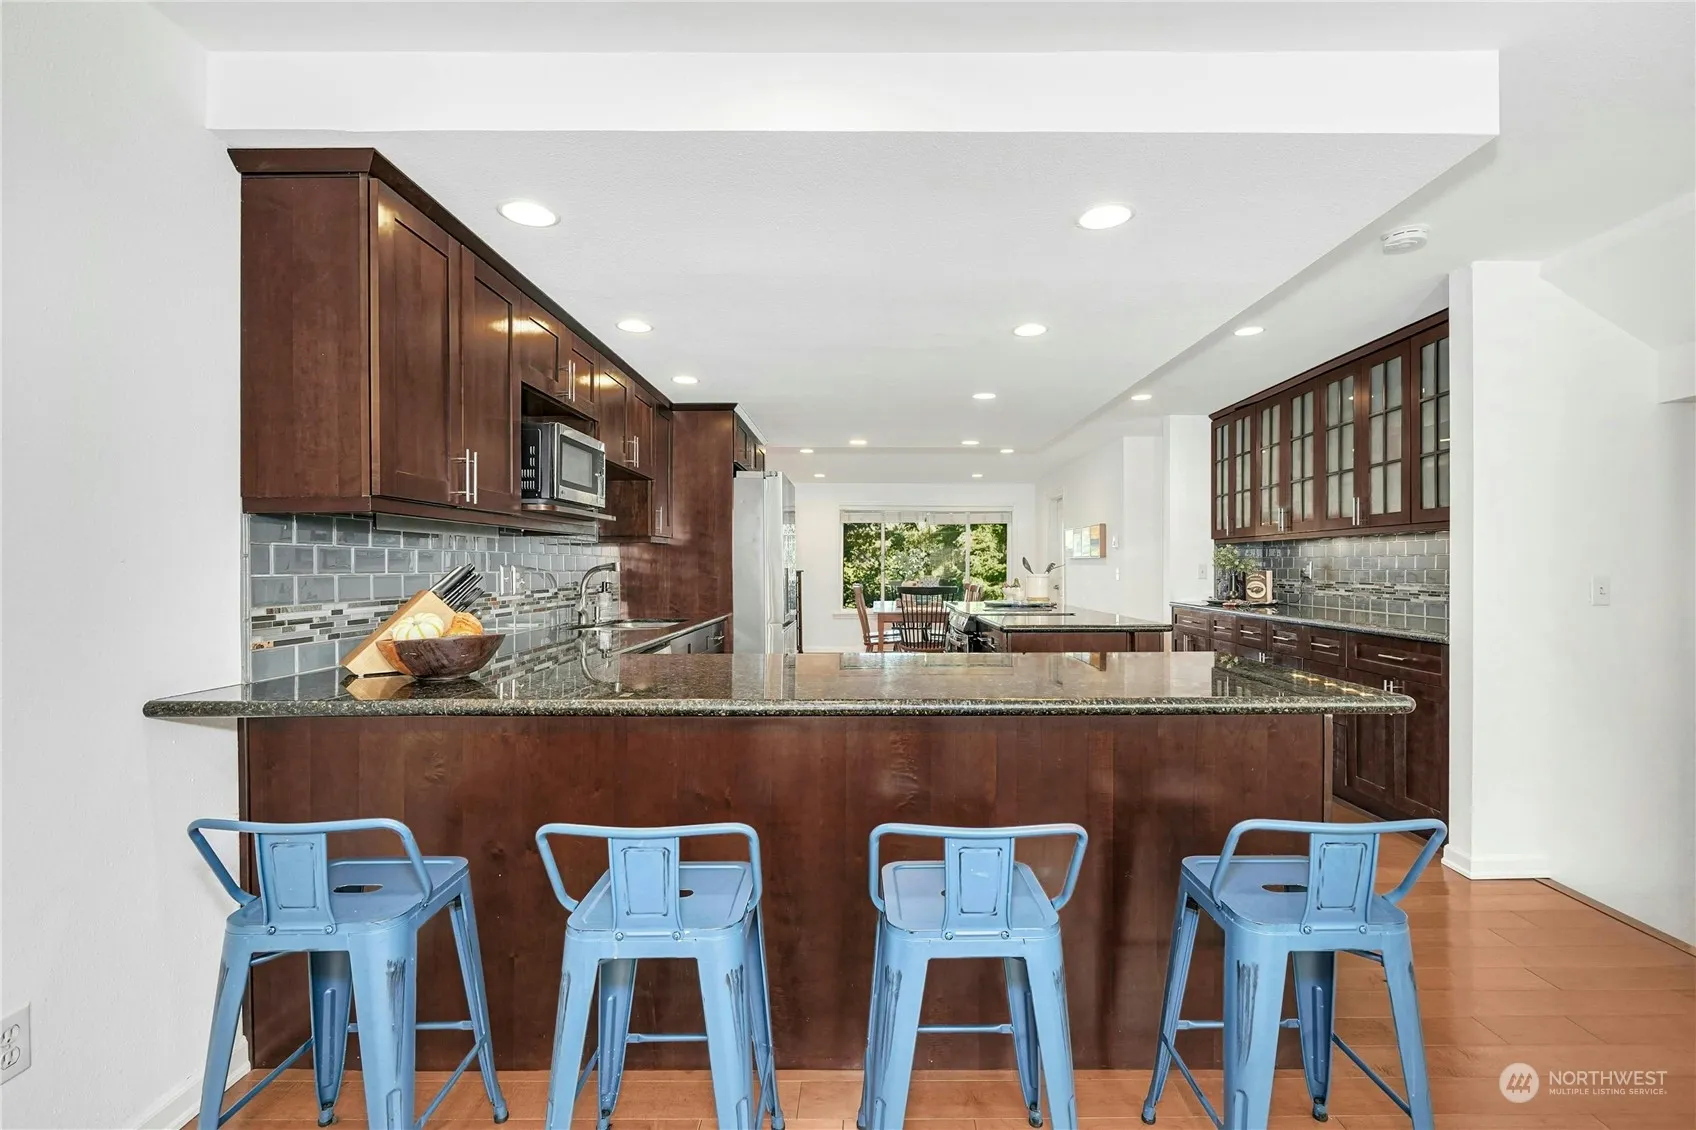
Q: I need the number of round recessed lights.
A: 14